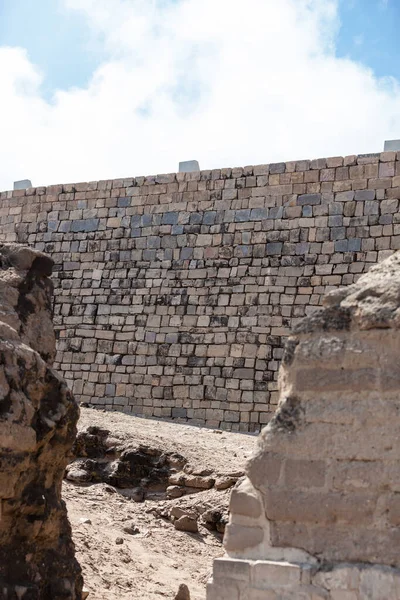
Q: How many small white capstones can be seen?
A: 3